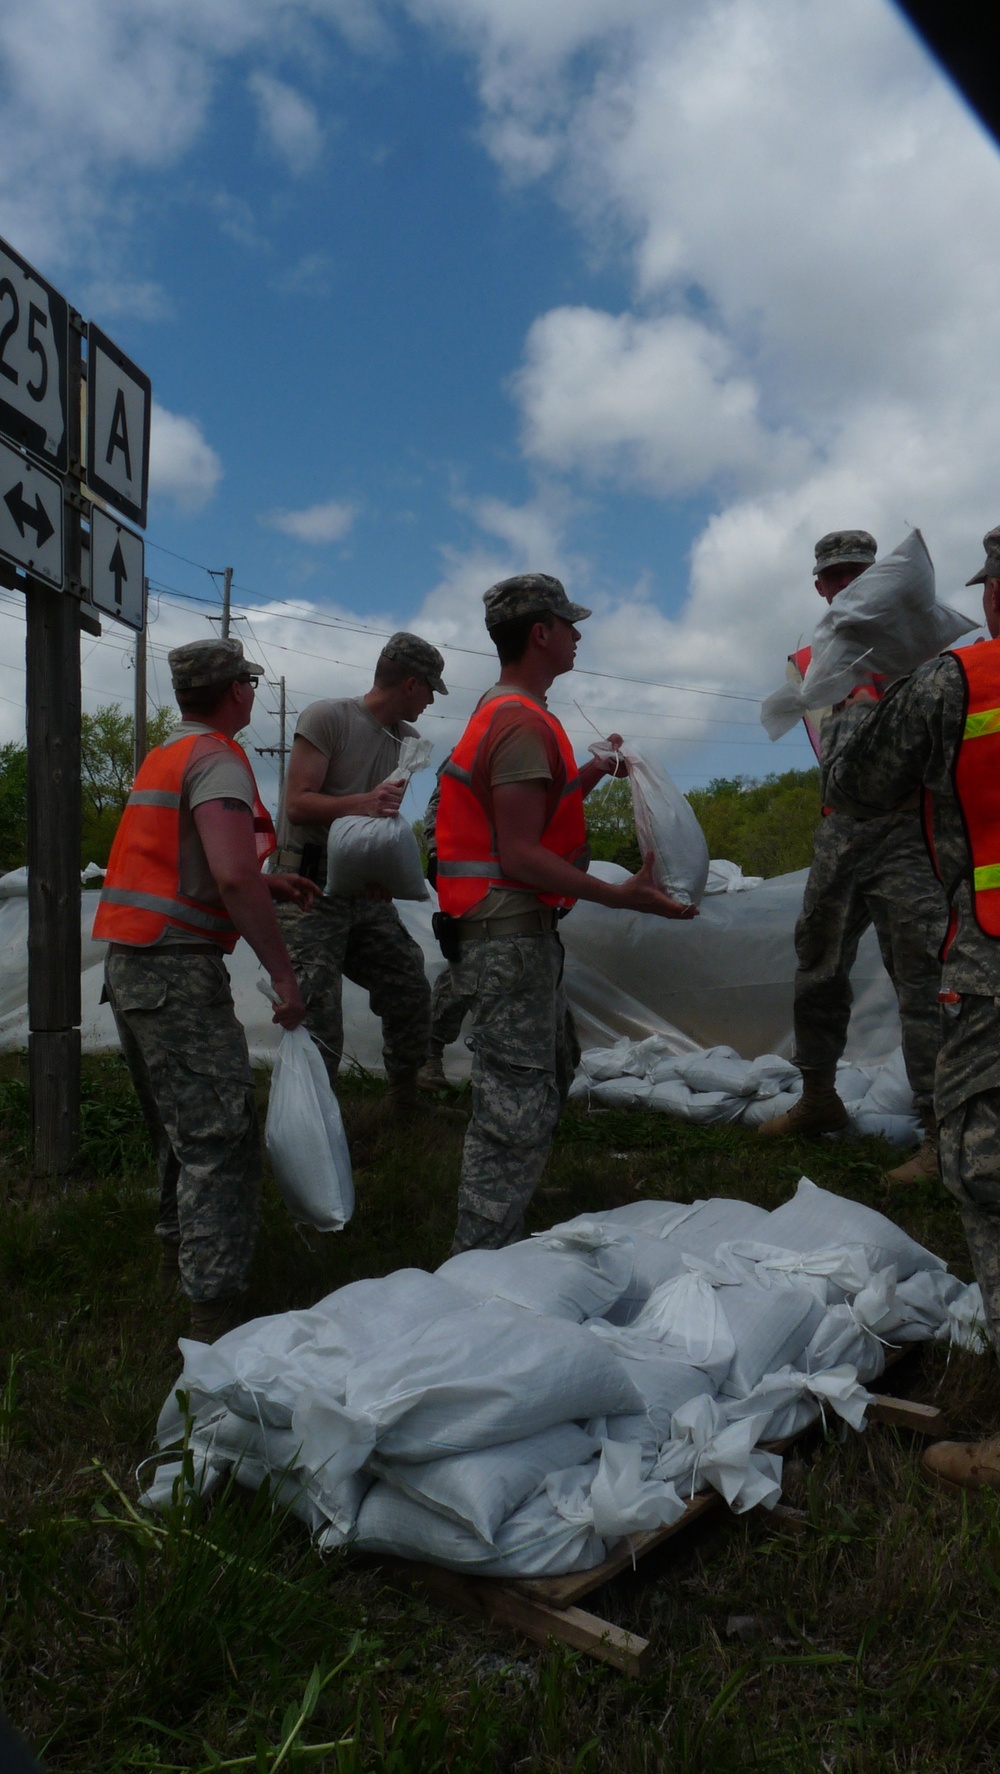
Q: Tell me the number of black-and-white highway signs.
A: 4